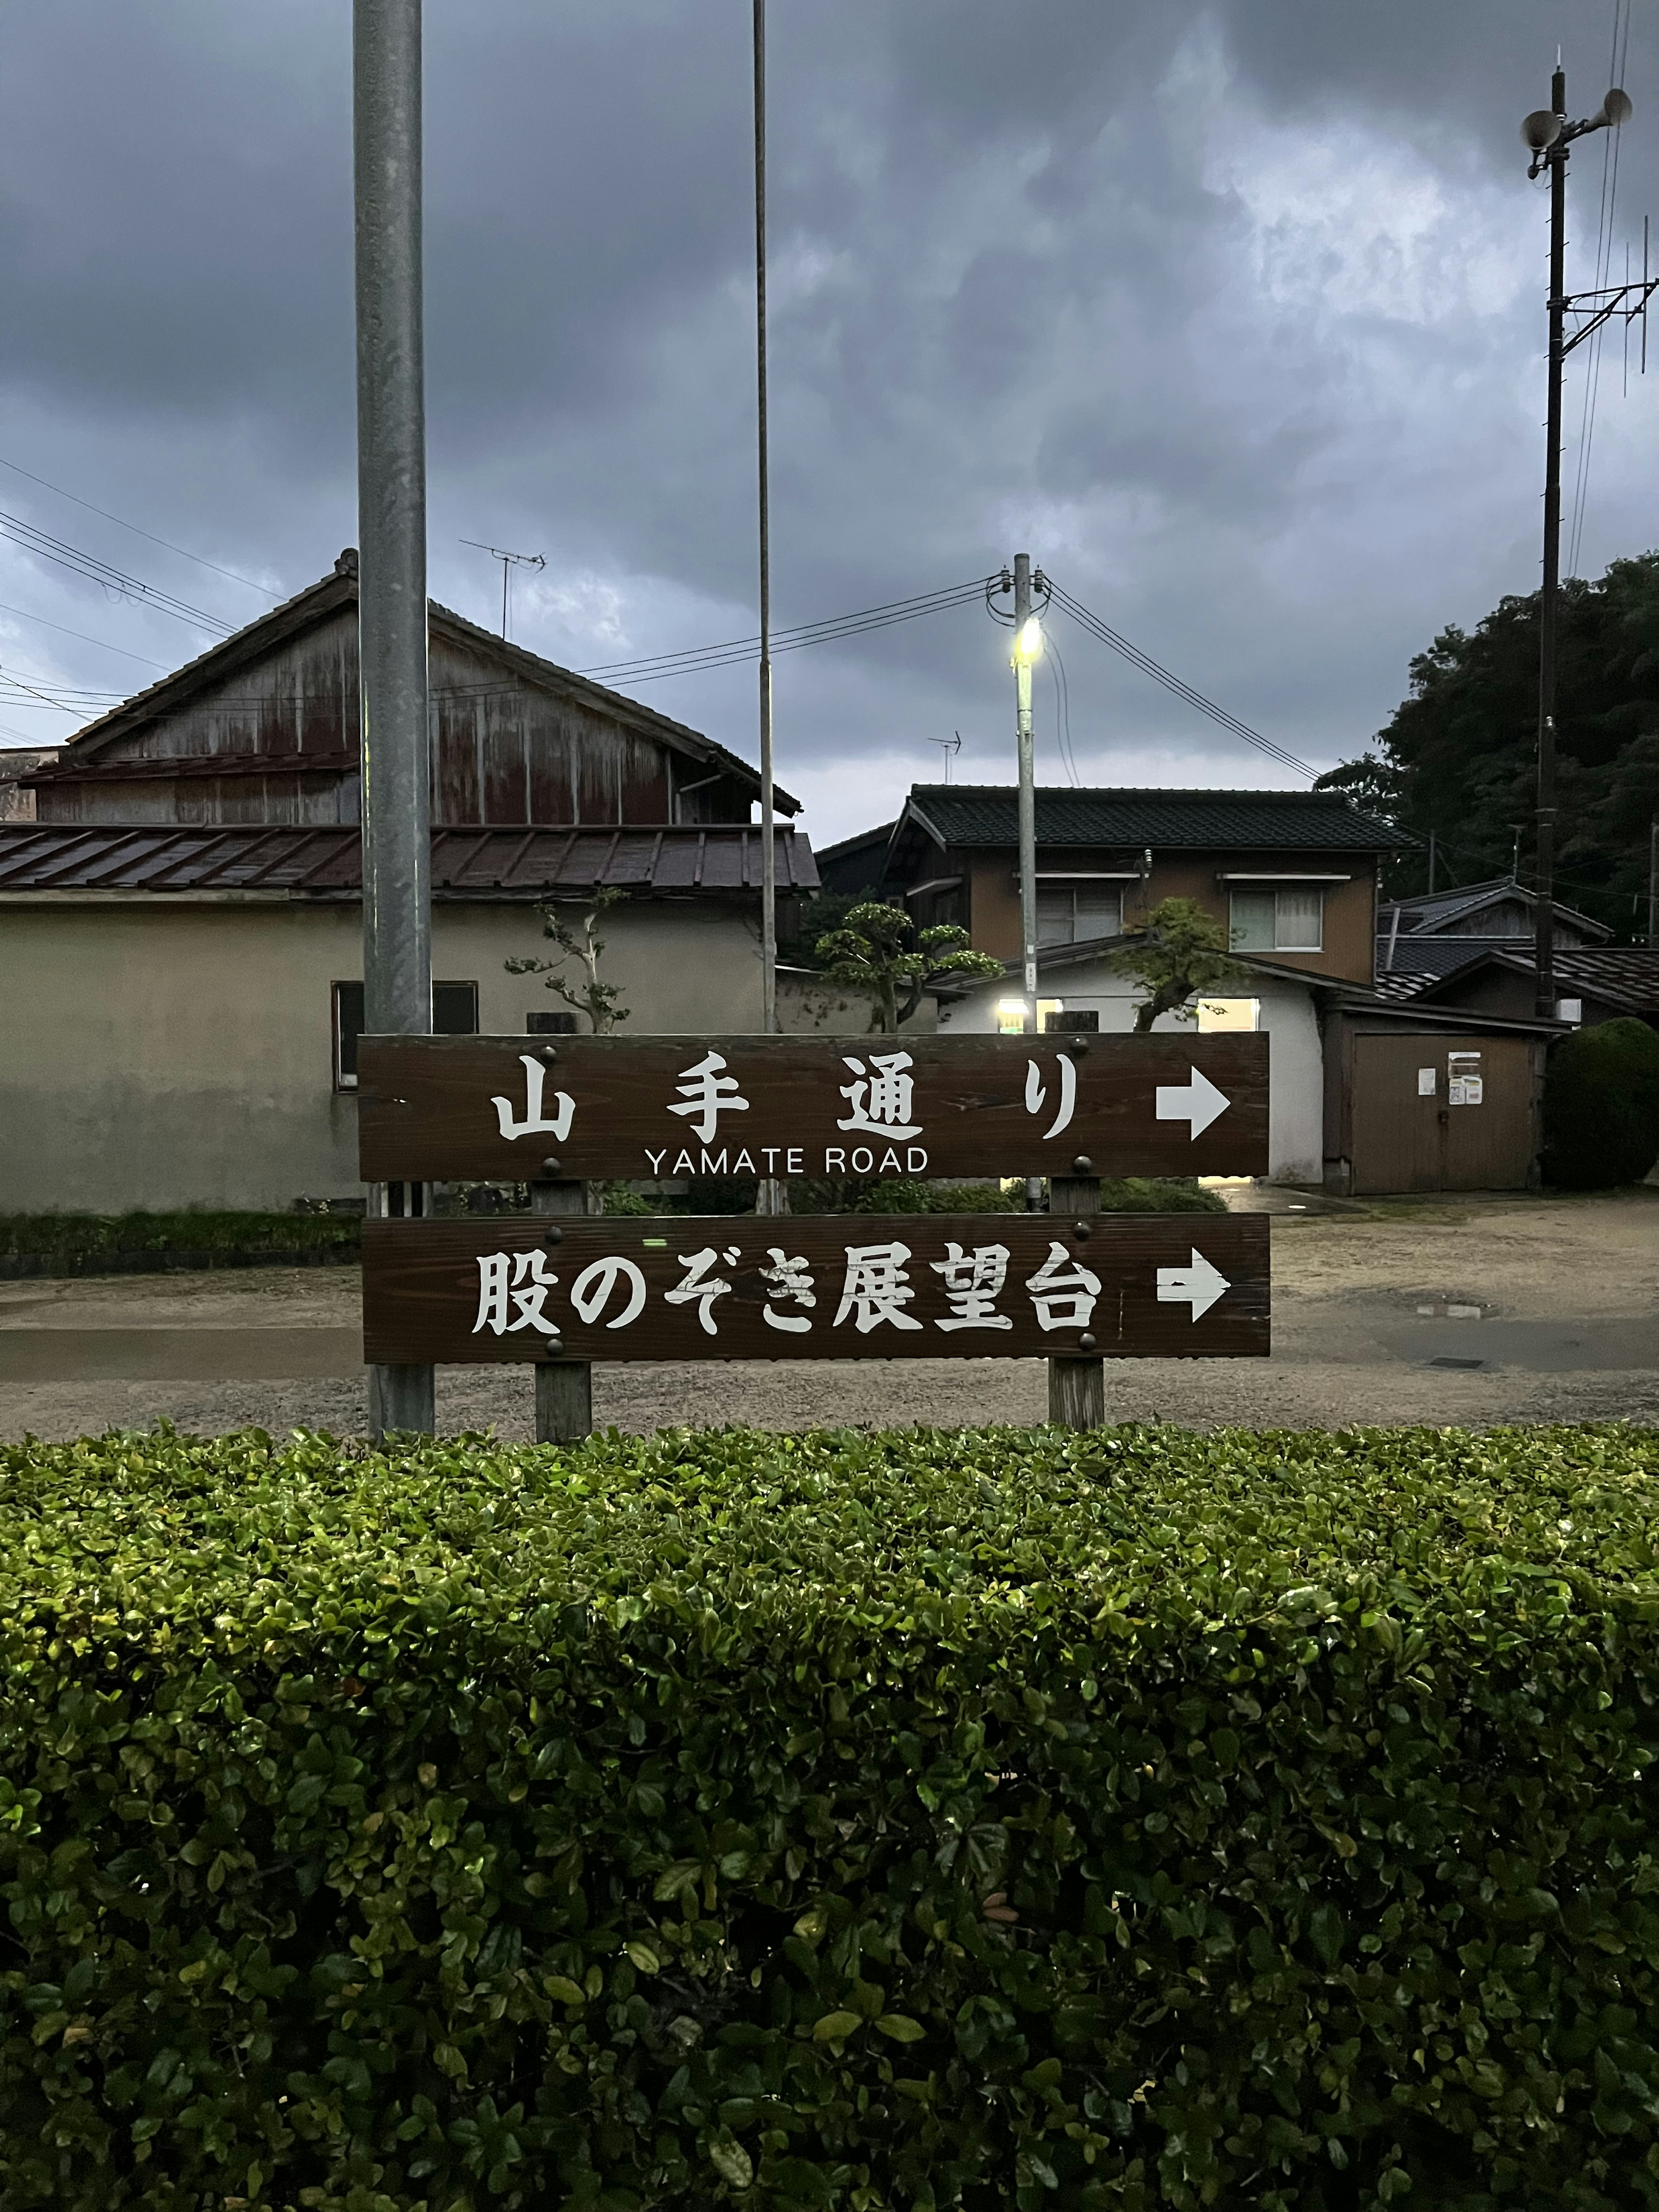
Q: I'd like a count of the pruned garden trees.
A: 3